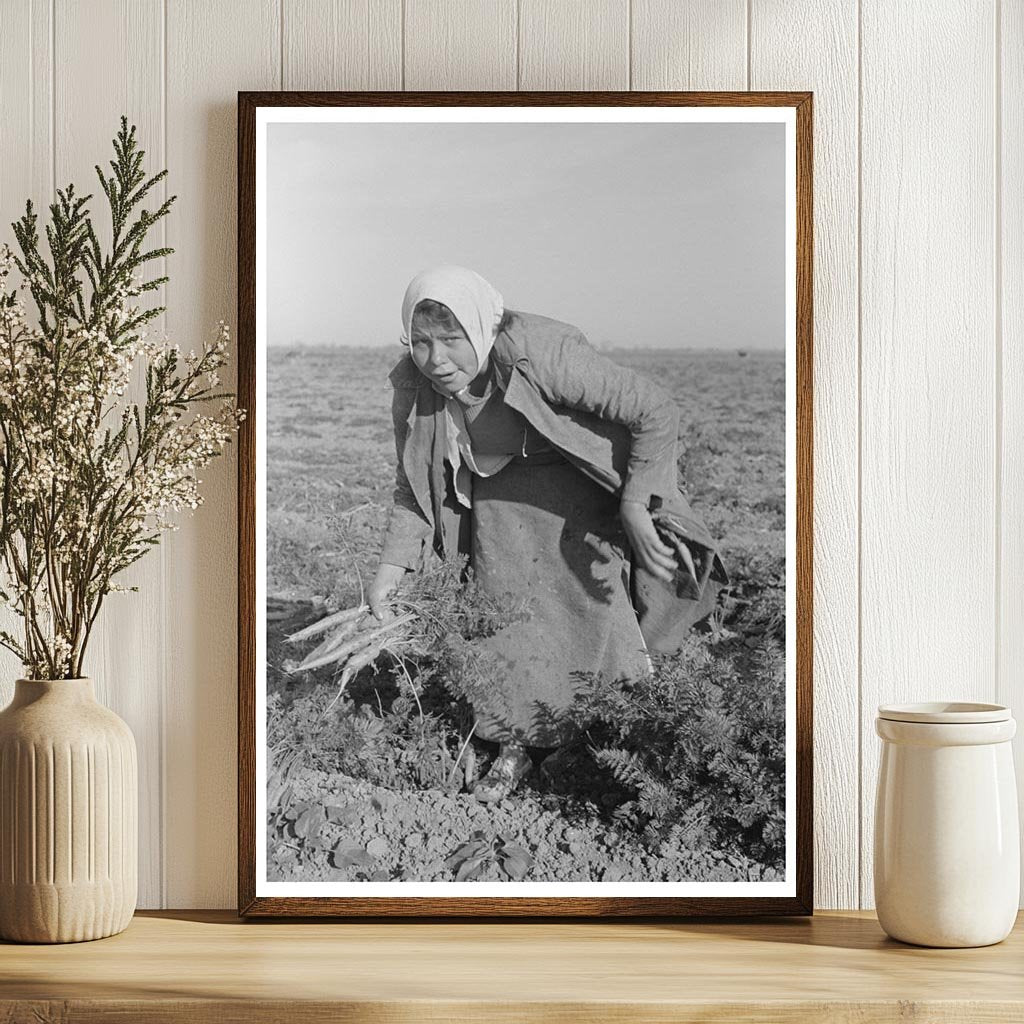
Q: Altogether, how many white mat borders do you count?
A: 1